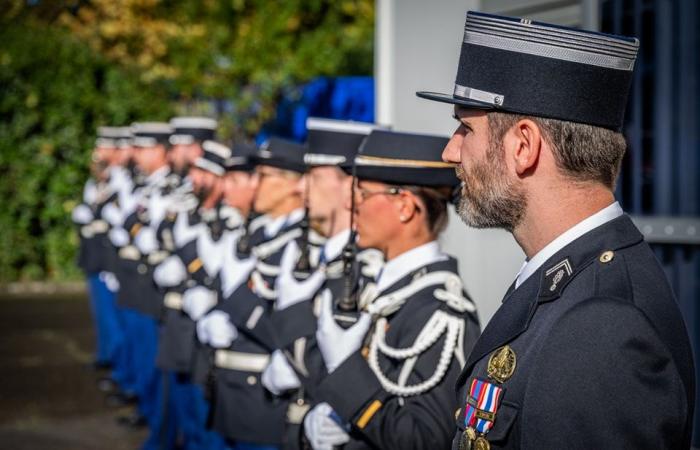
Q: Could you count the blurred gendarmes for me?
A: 9